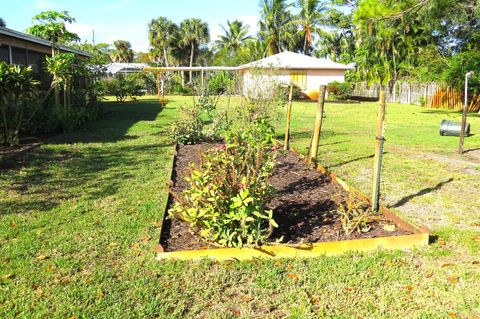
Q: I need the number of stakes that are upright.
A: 3